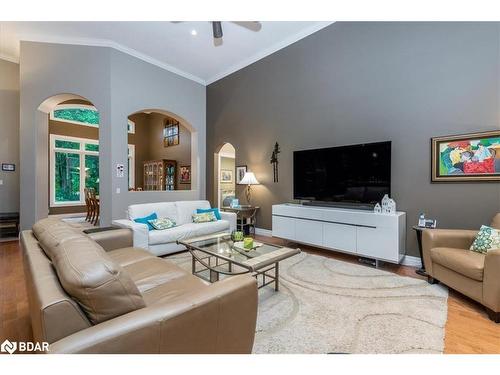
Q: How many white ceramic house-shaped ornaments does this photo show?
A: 3